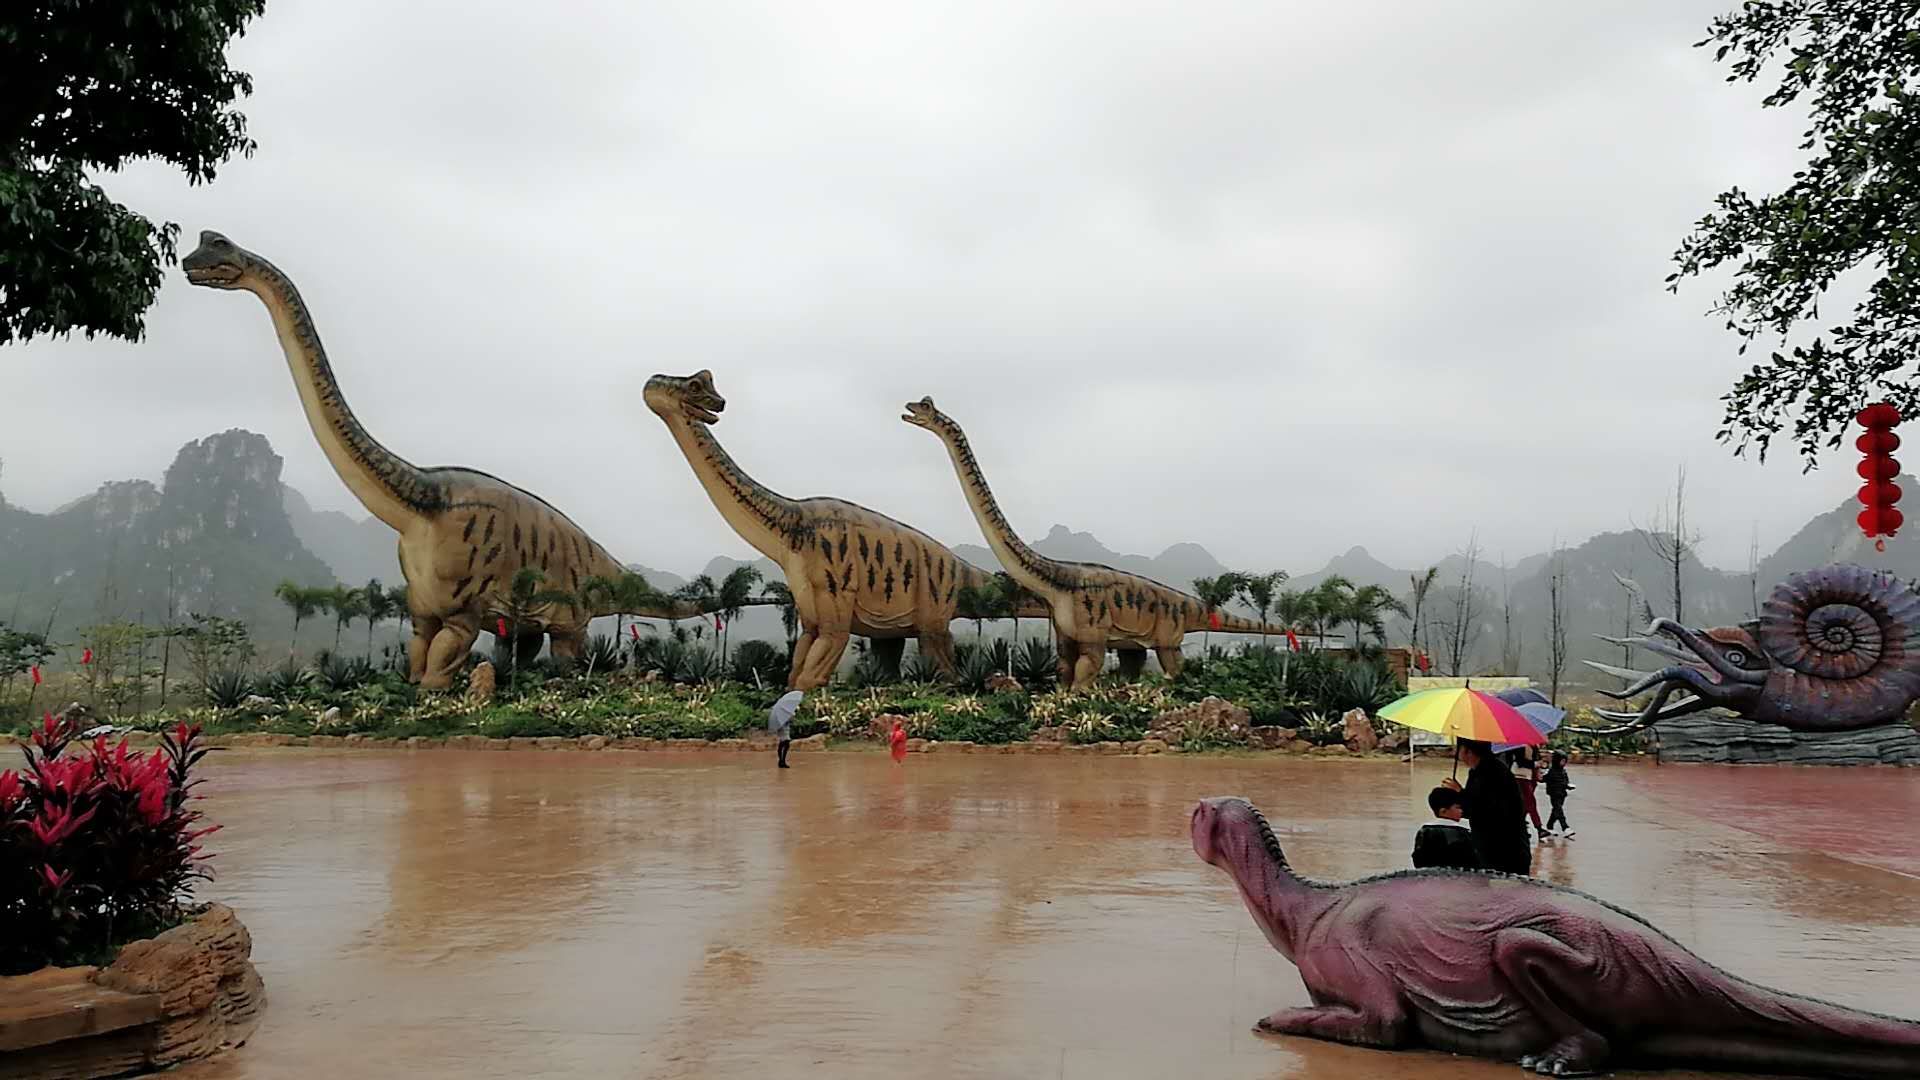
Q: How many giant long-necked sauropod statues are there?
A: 3